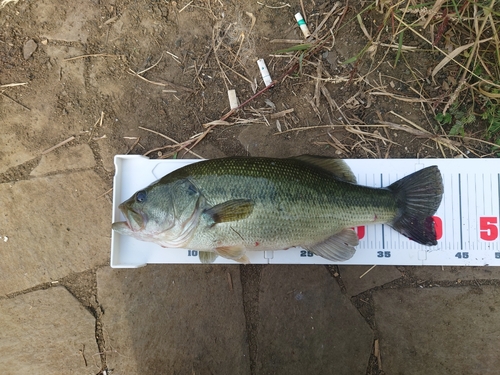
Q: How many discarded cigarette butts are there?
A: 3